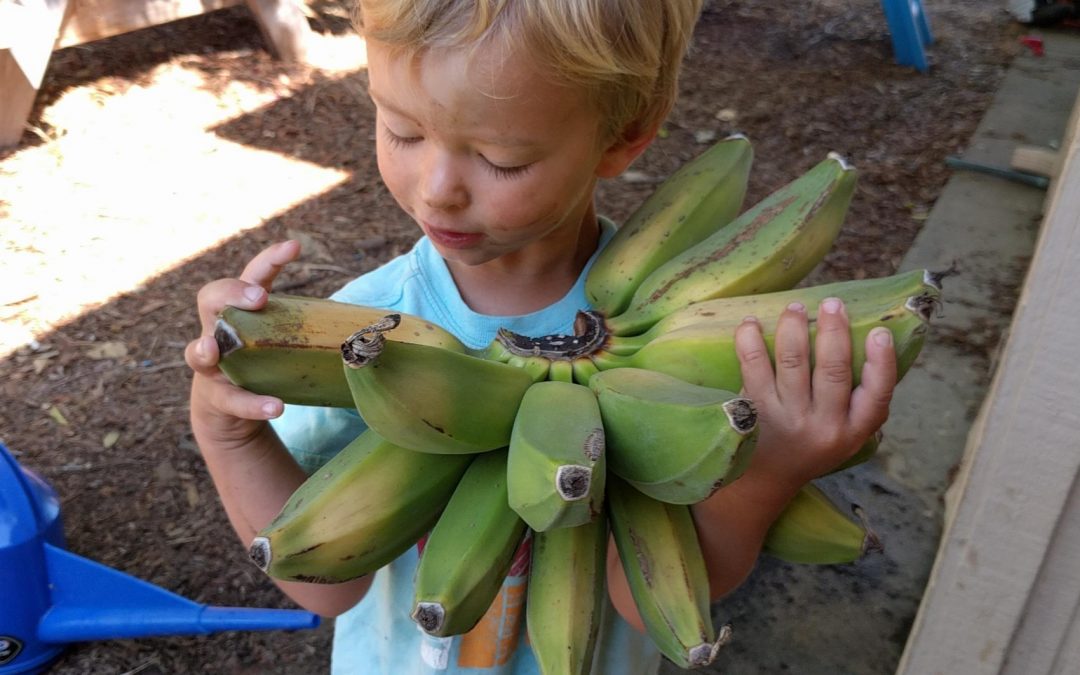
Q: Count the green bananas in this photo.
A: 14